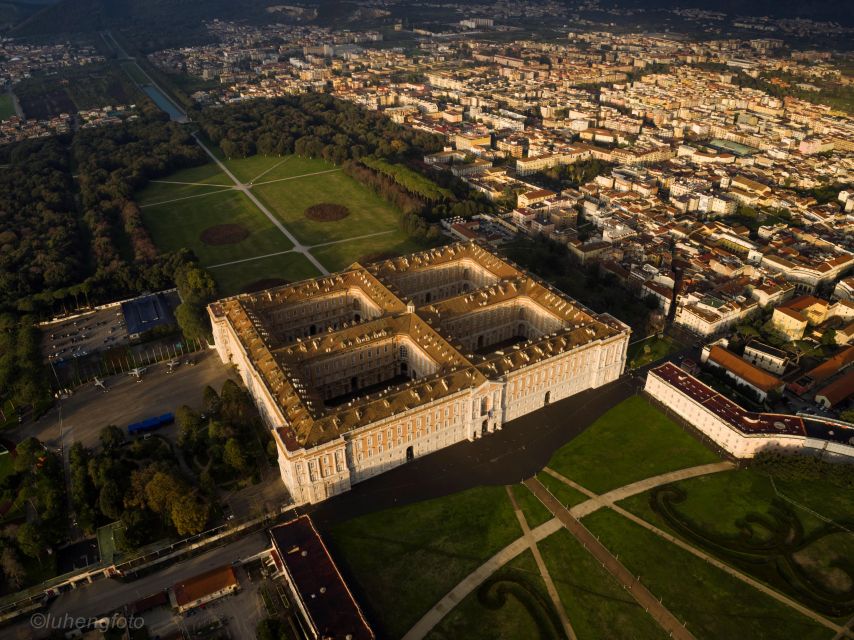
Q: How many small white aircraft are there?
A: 3